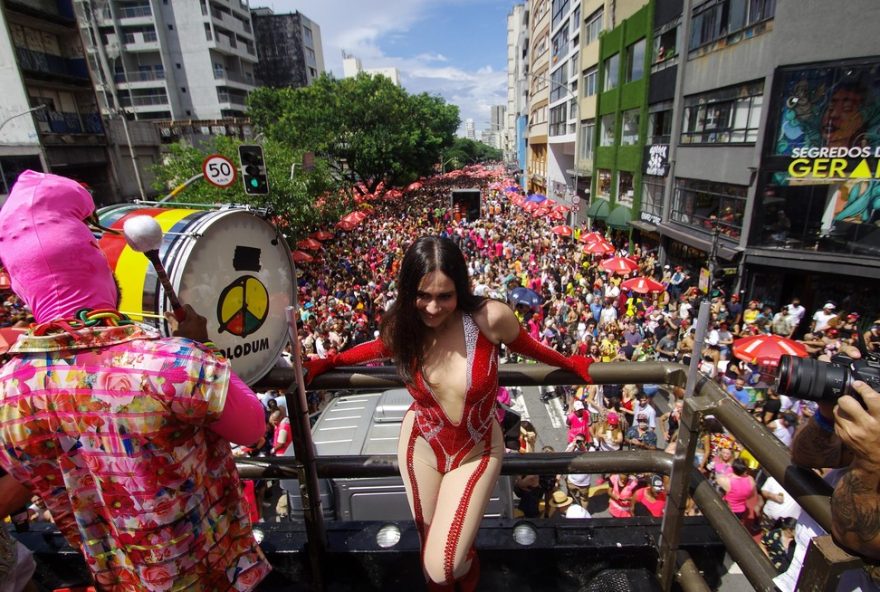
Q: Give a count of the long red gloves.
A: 2